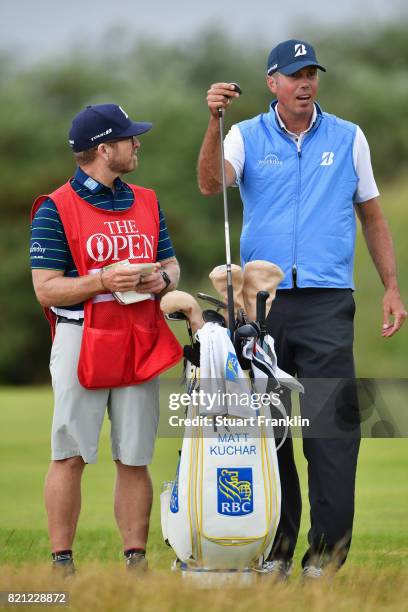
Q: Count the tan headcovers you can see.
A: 3